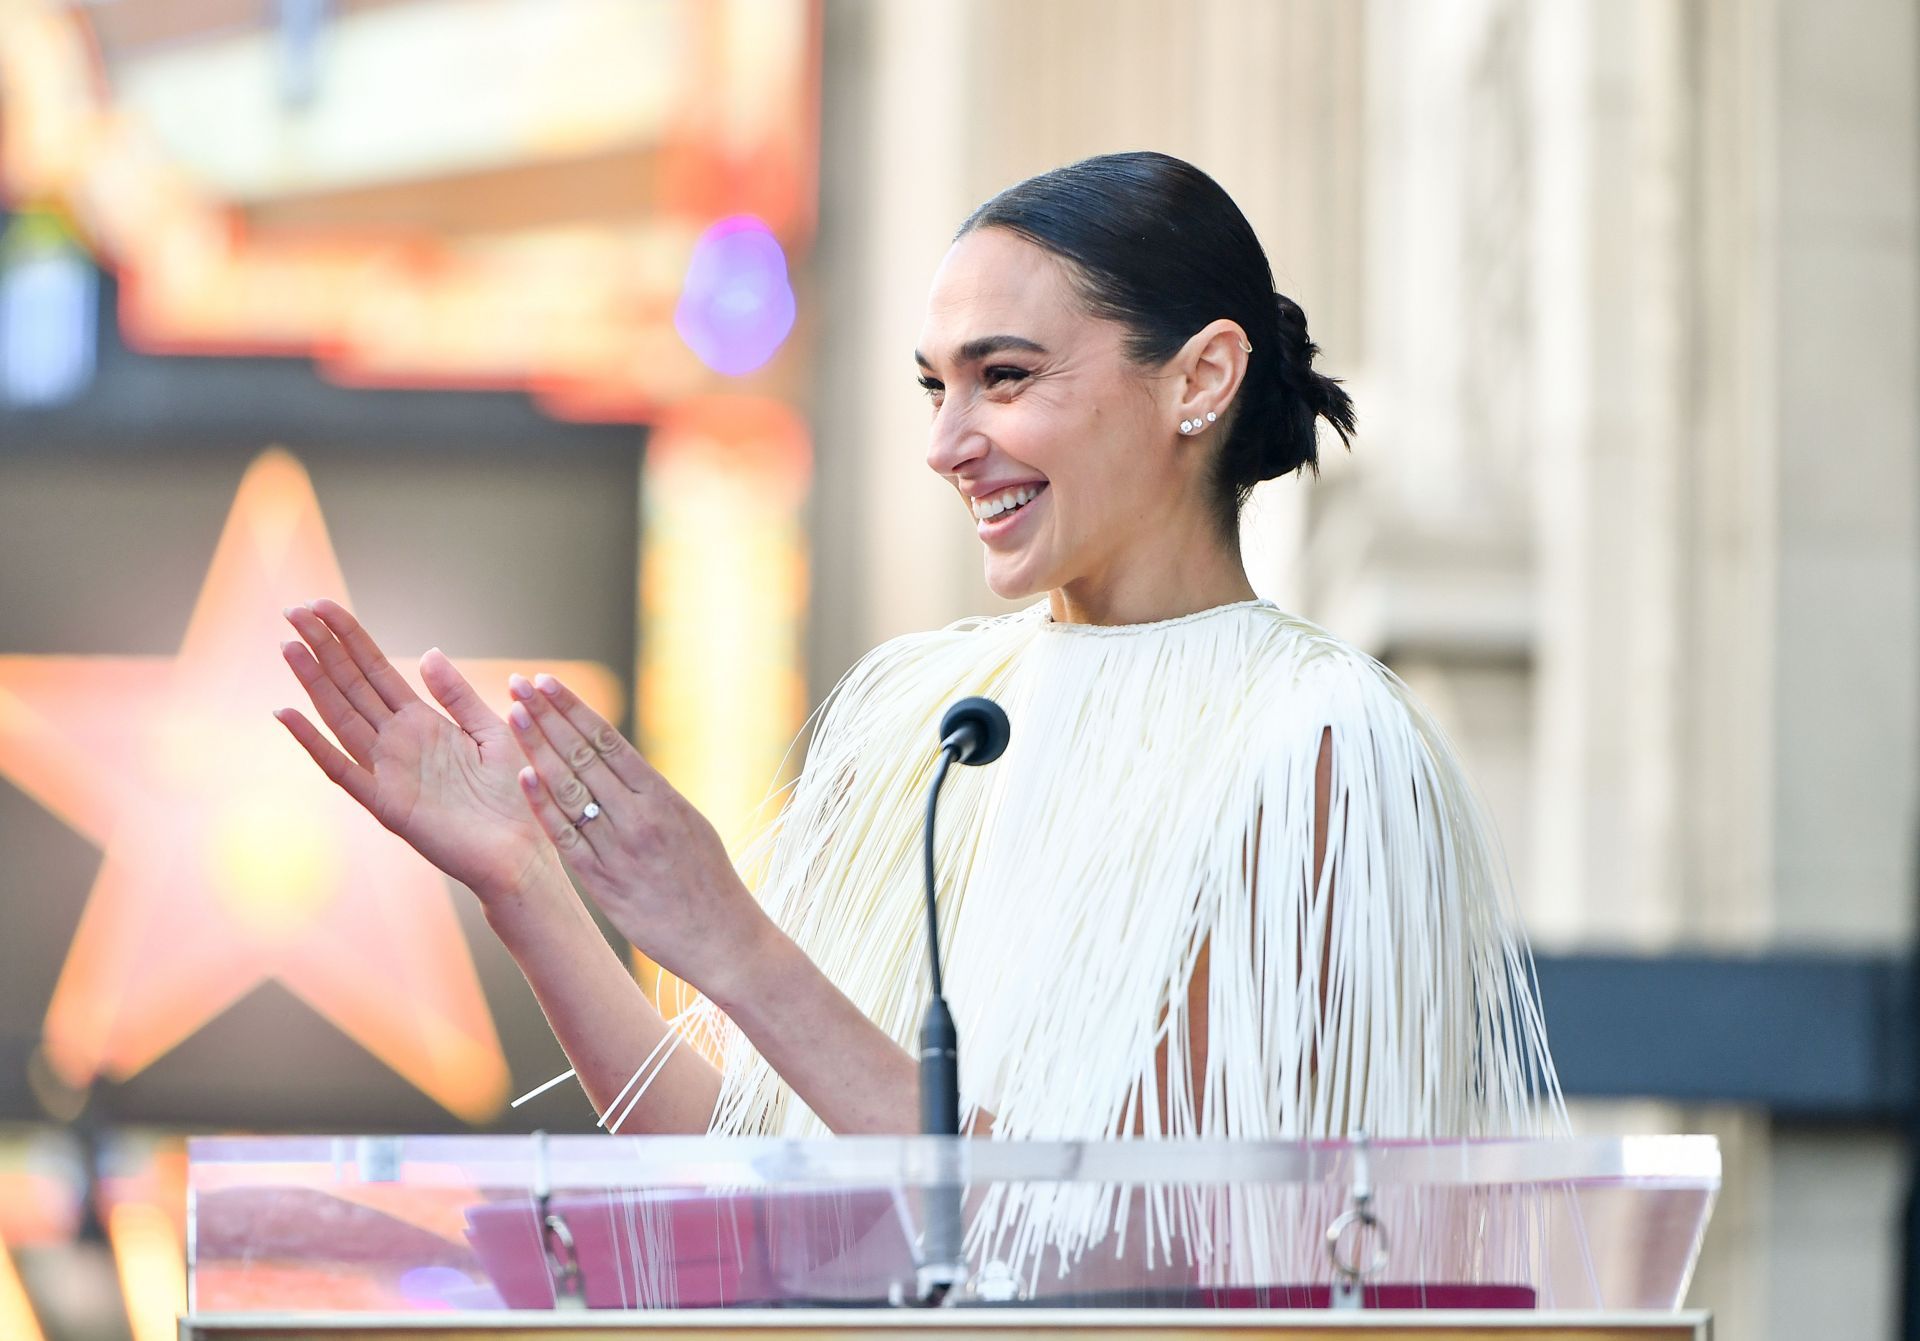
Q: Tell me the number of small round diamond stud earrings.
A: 3